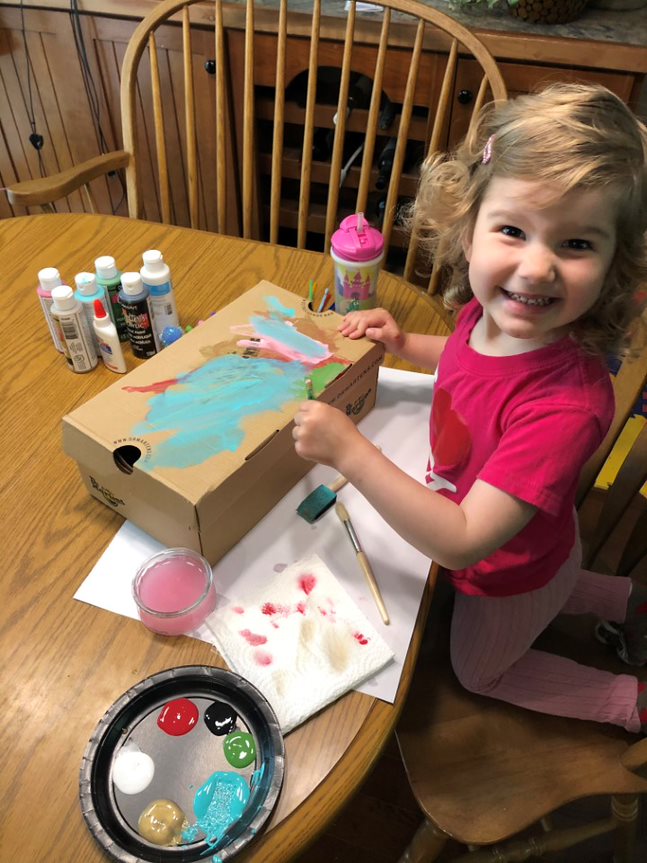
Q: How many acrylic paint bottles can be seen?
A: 6